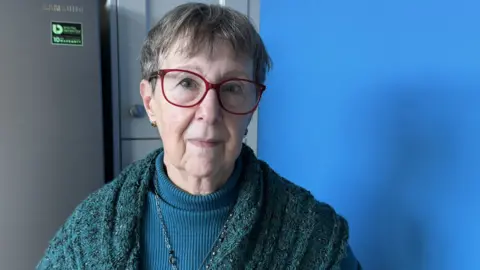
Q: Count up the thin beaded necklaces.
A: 1